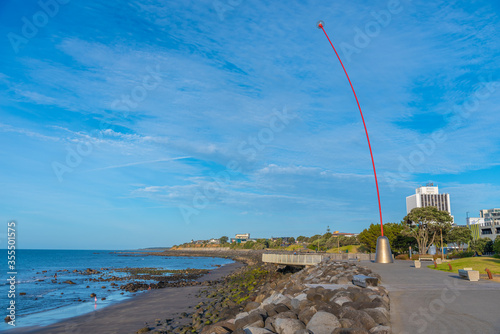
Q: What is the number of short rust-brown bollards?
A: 3